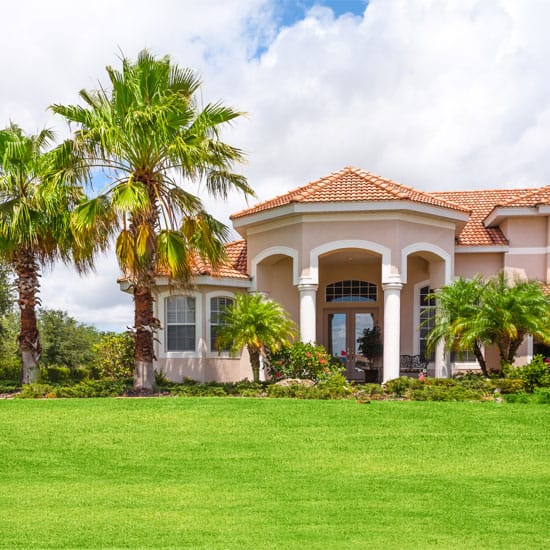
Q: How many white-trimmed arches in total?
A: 3